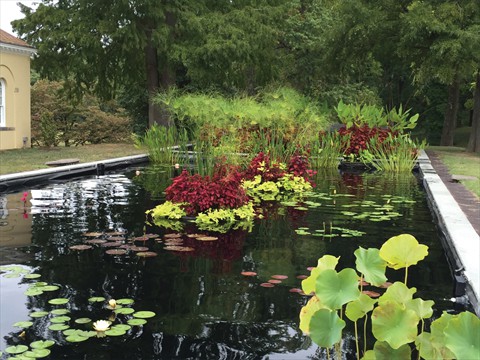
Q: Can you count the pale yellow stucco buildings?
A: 1